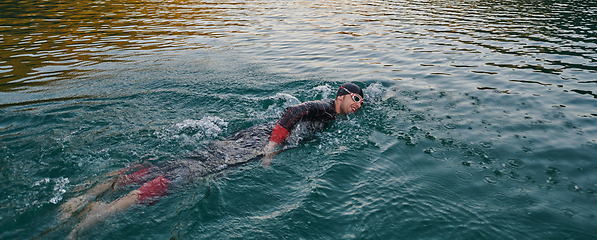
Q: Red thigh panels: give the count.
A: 2